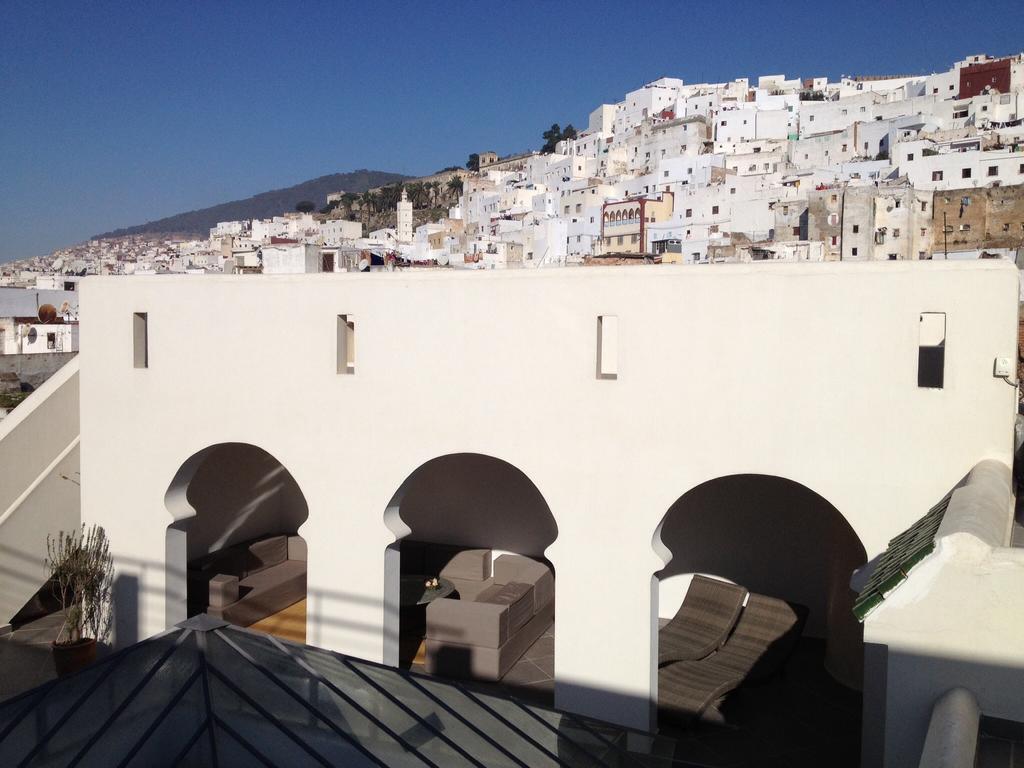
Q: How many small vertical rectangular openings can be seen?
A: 4